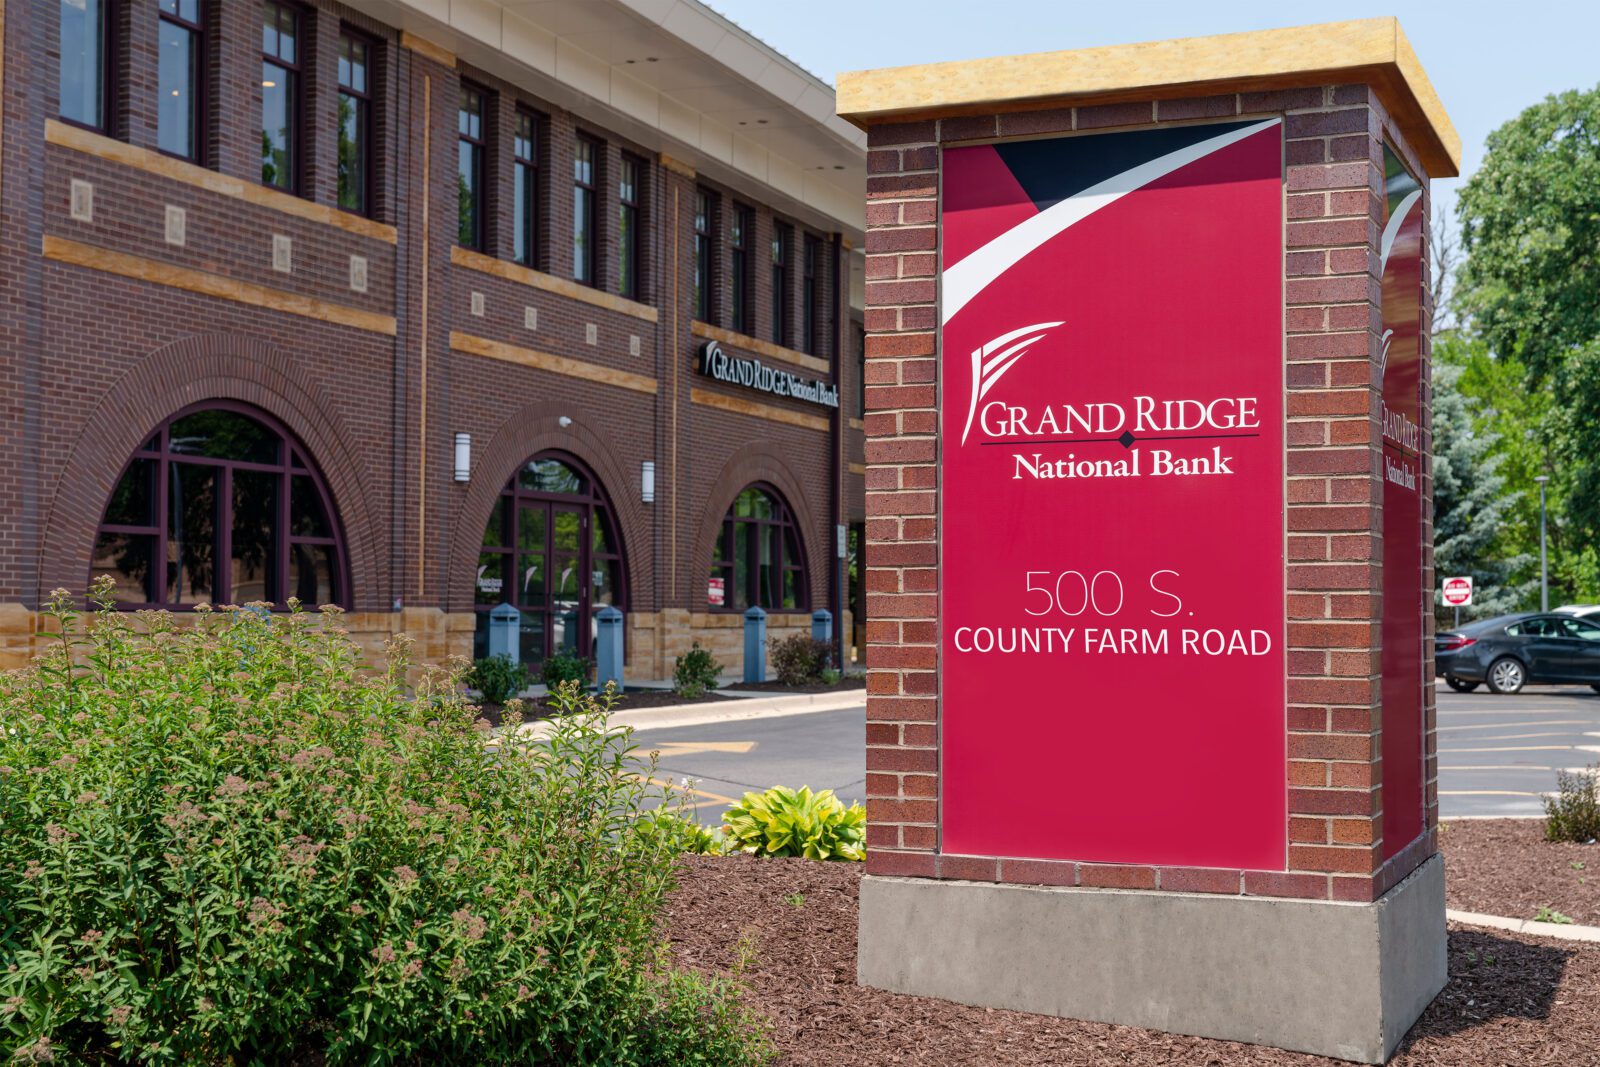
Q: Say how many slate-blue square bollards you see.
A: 4